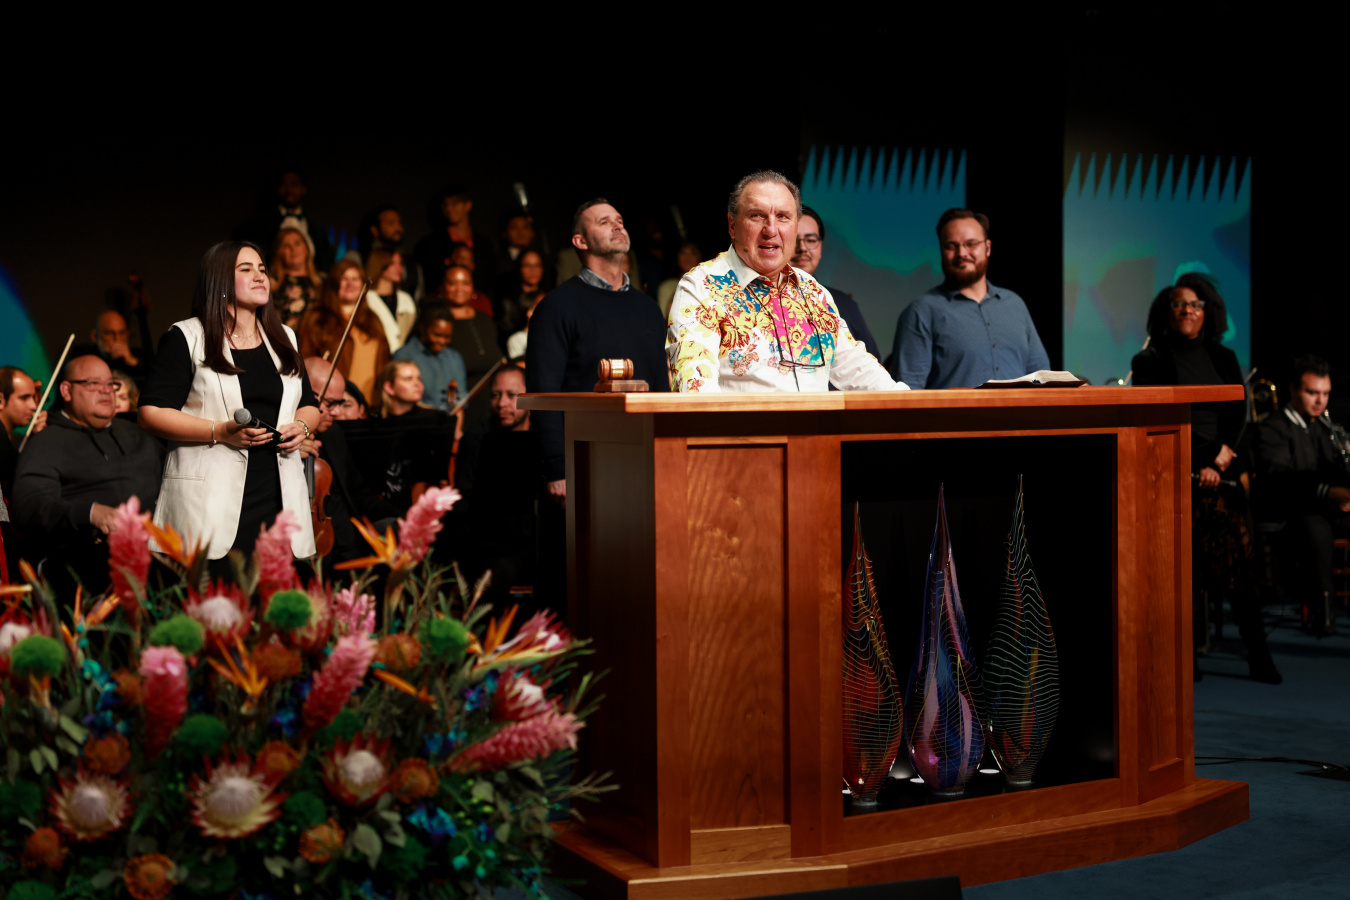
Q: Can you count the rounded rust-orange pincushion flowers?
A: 9